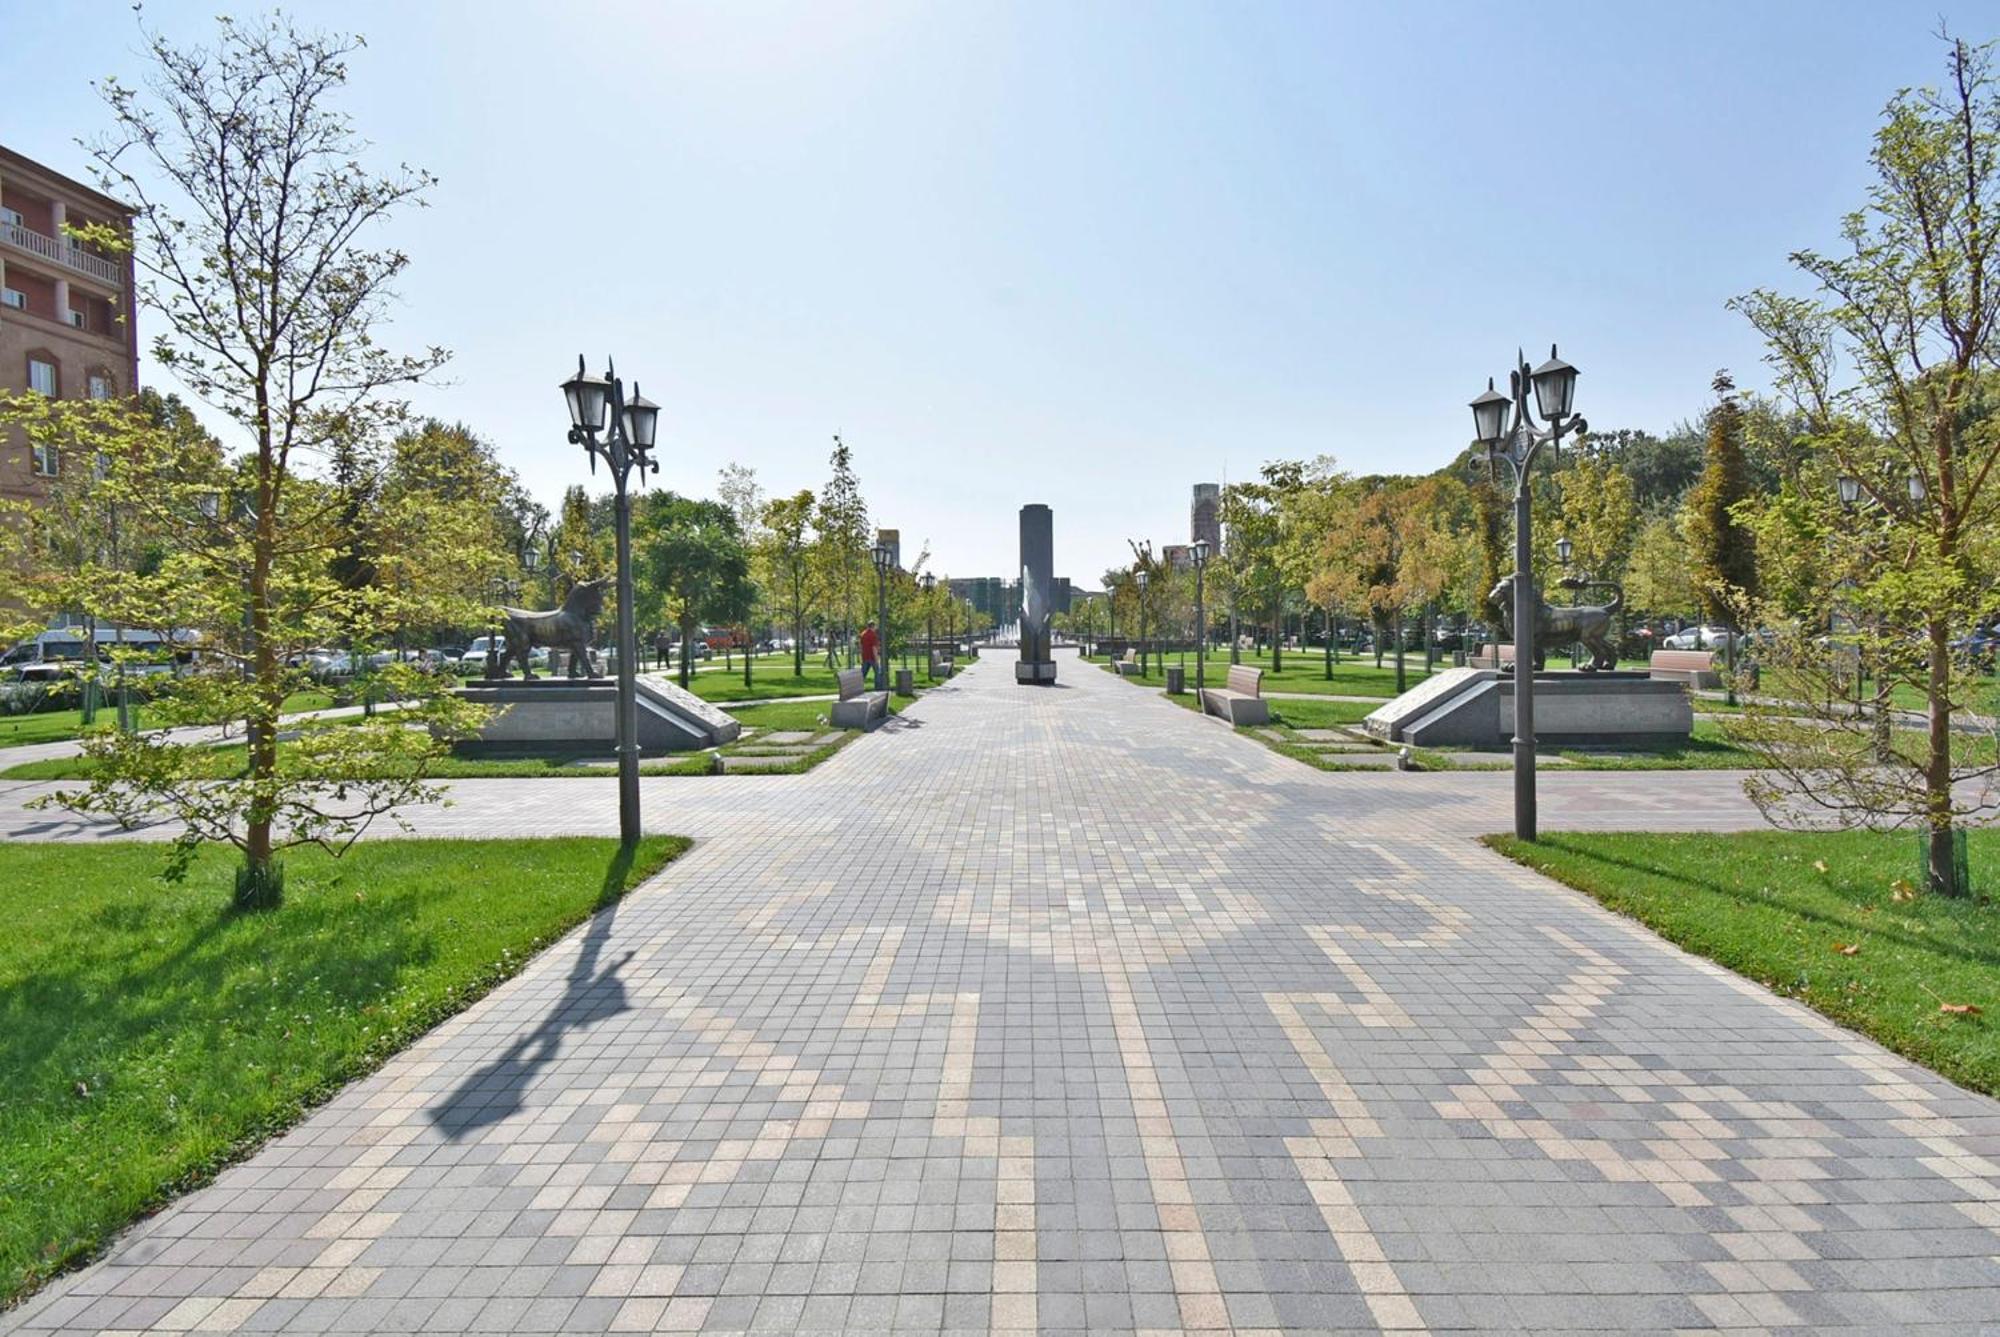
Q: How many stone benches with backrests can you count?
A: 6